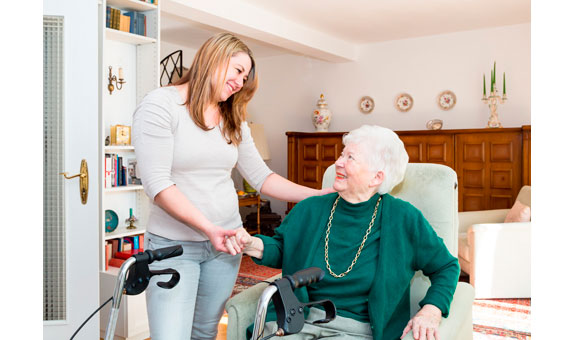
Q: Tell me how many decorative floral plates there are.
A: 3